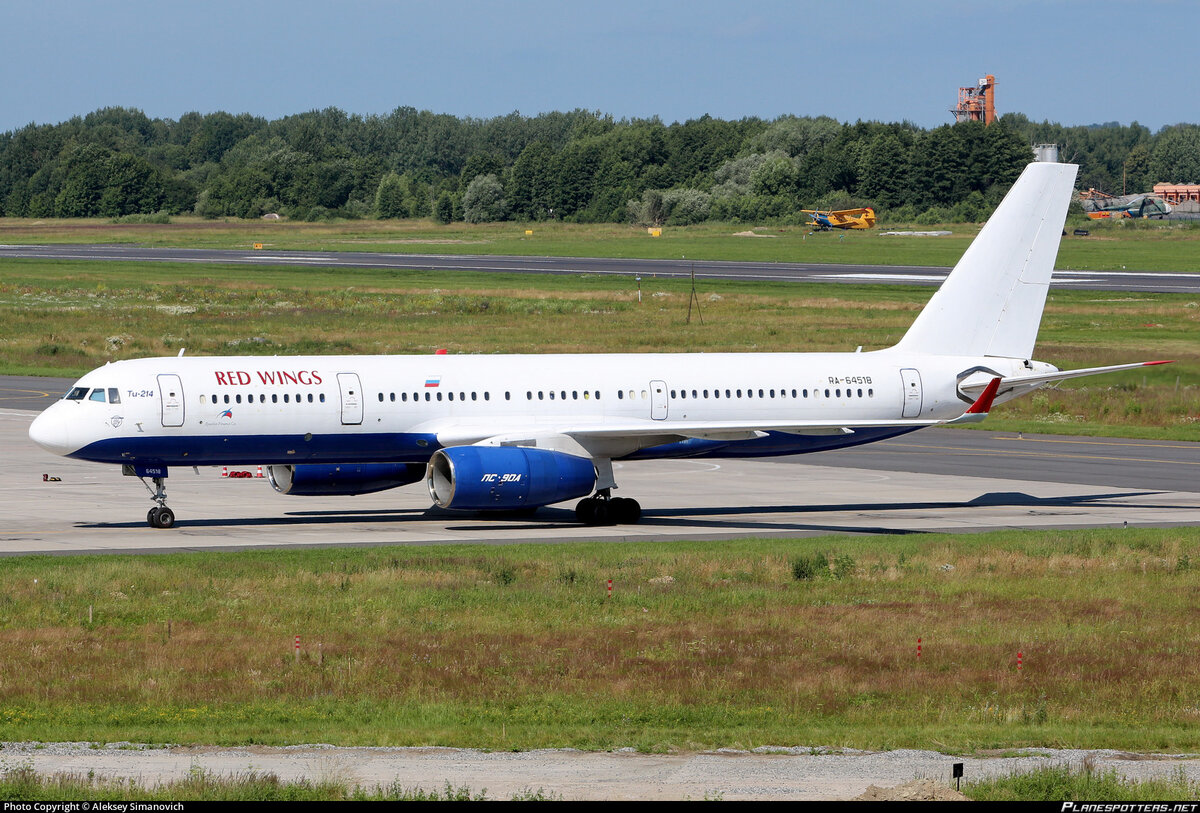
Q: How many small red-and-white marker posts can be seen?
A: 4